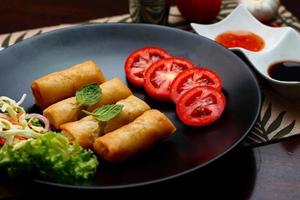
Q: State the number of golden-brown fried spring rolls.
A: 4